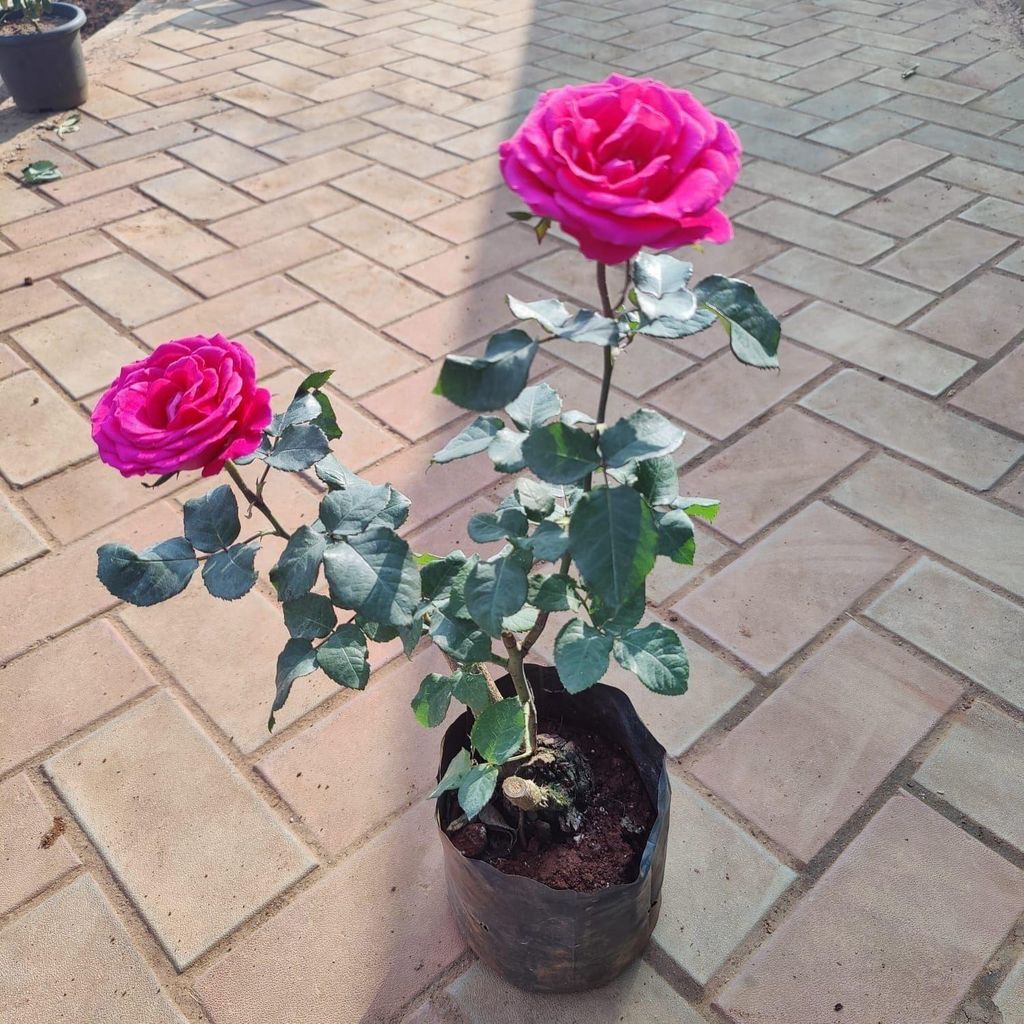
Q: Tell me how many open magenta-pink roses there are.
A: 2